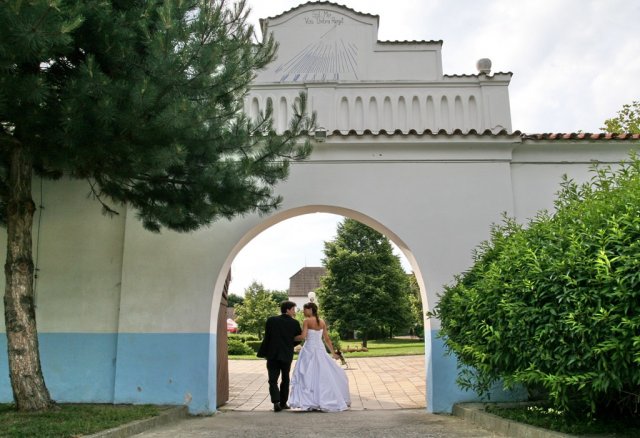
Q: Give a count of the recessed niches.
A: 14